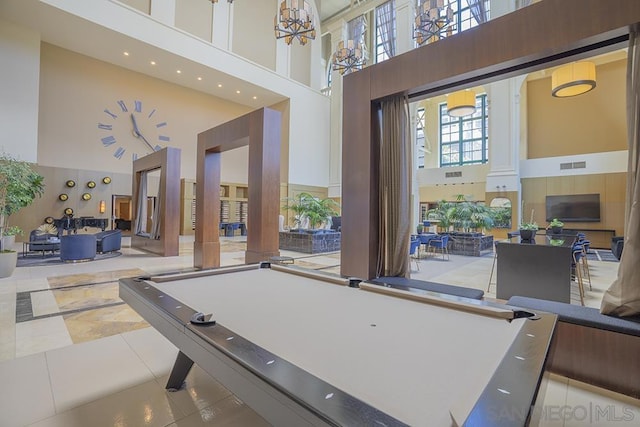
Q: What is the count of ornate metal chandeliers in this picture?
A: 3